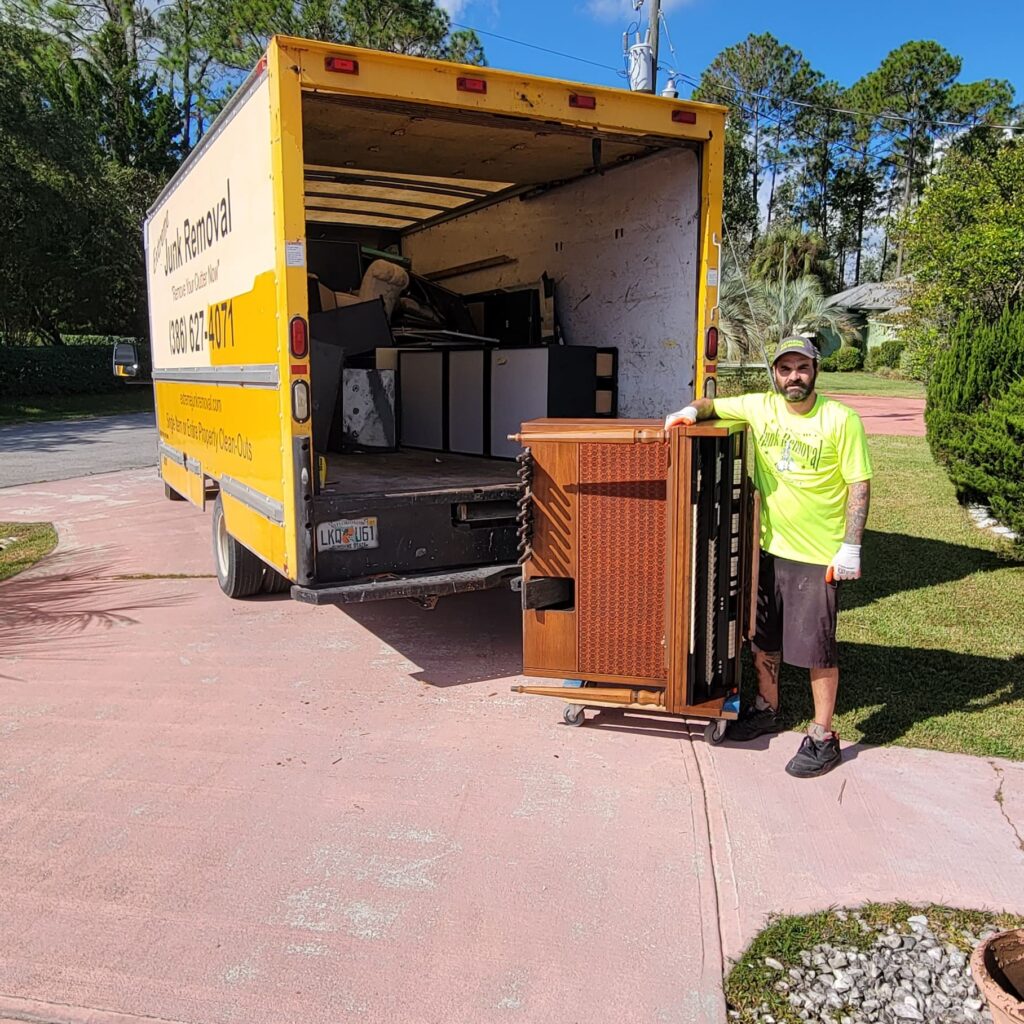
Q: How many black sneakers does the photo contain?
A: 2